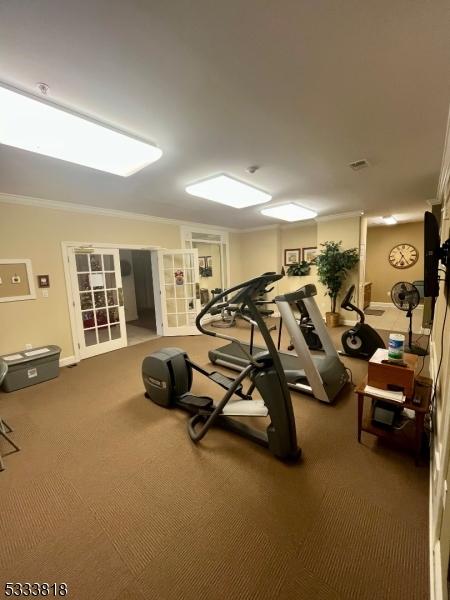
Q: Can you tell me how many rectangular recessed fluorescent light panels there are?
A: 3